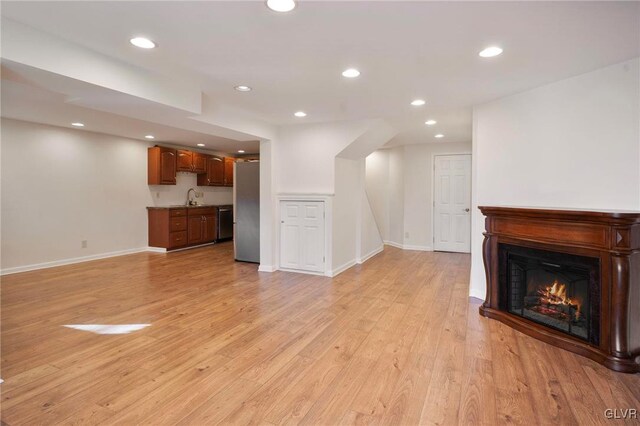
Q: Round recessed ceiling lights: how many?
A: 13